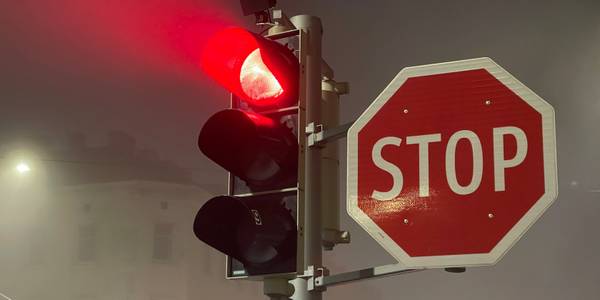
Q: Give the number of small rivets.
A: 4